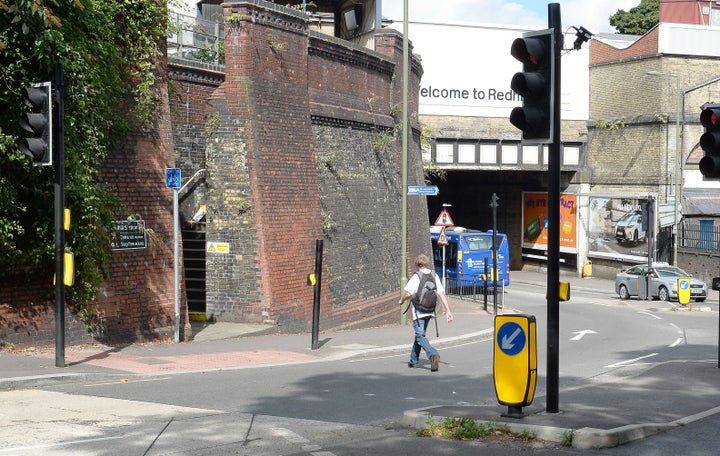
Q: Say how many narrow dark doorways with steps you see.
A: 1